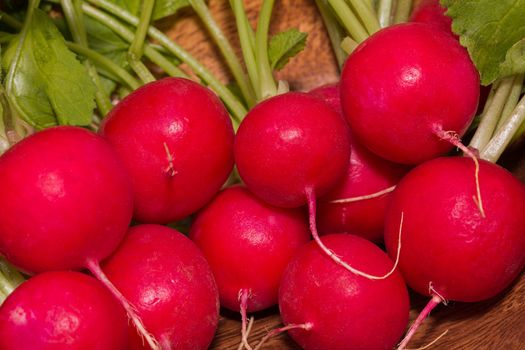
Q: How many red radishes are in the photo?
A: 11